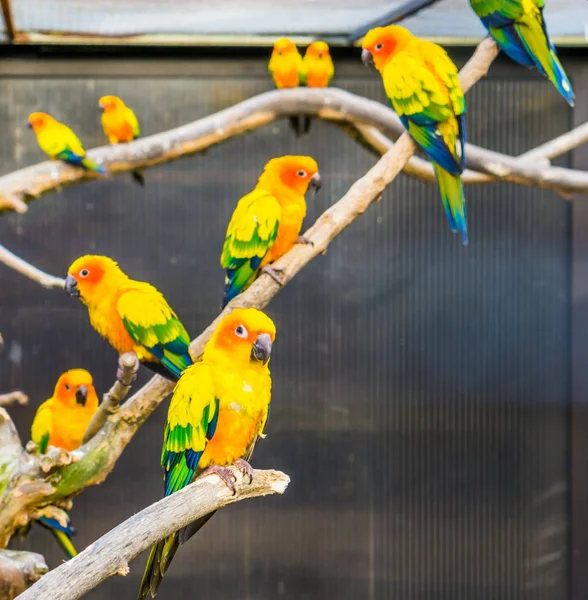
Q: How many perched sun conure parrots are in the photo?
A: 10